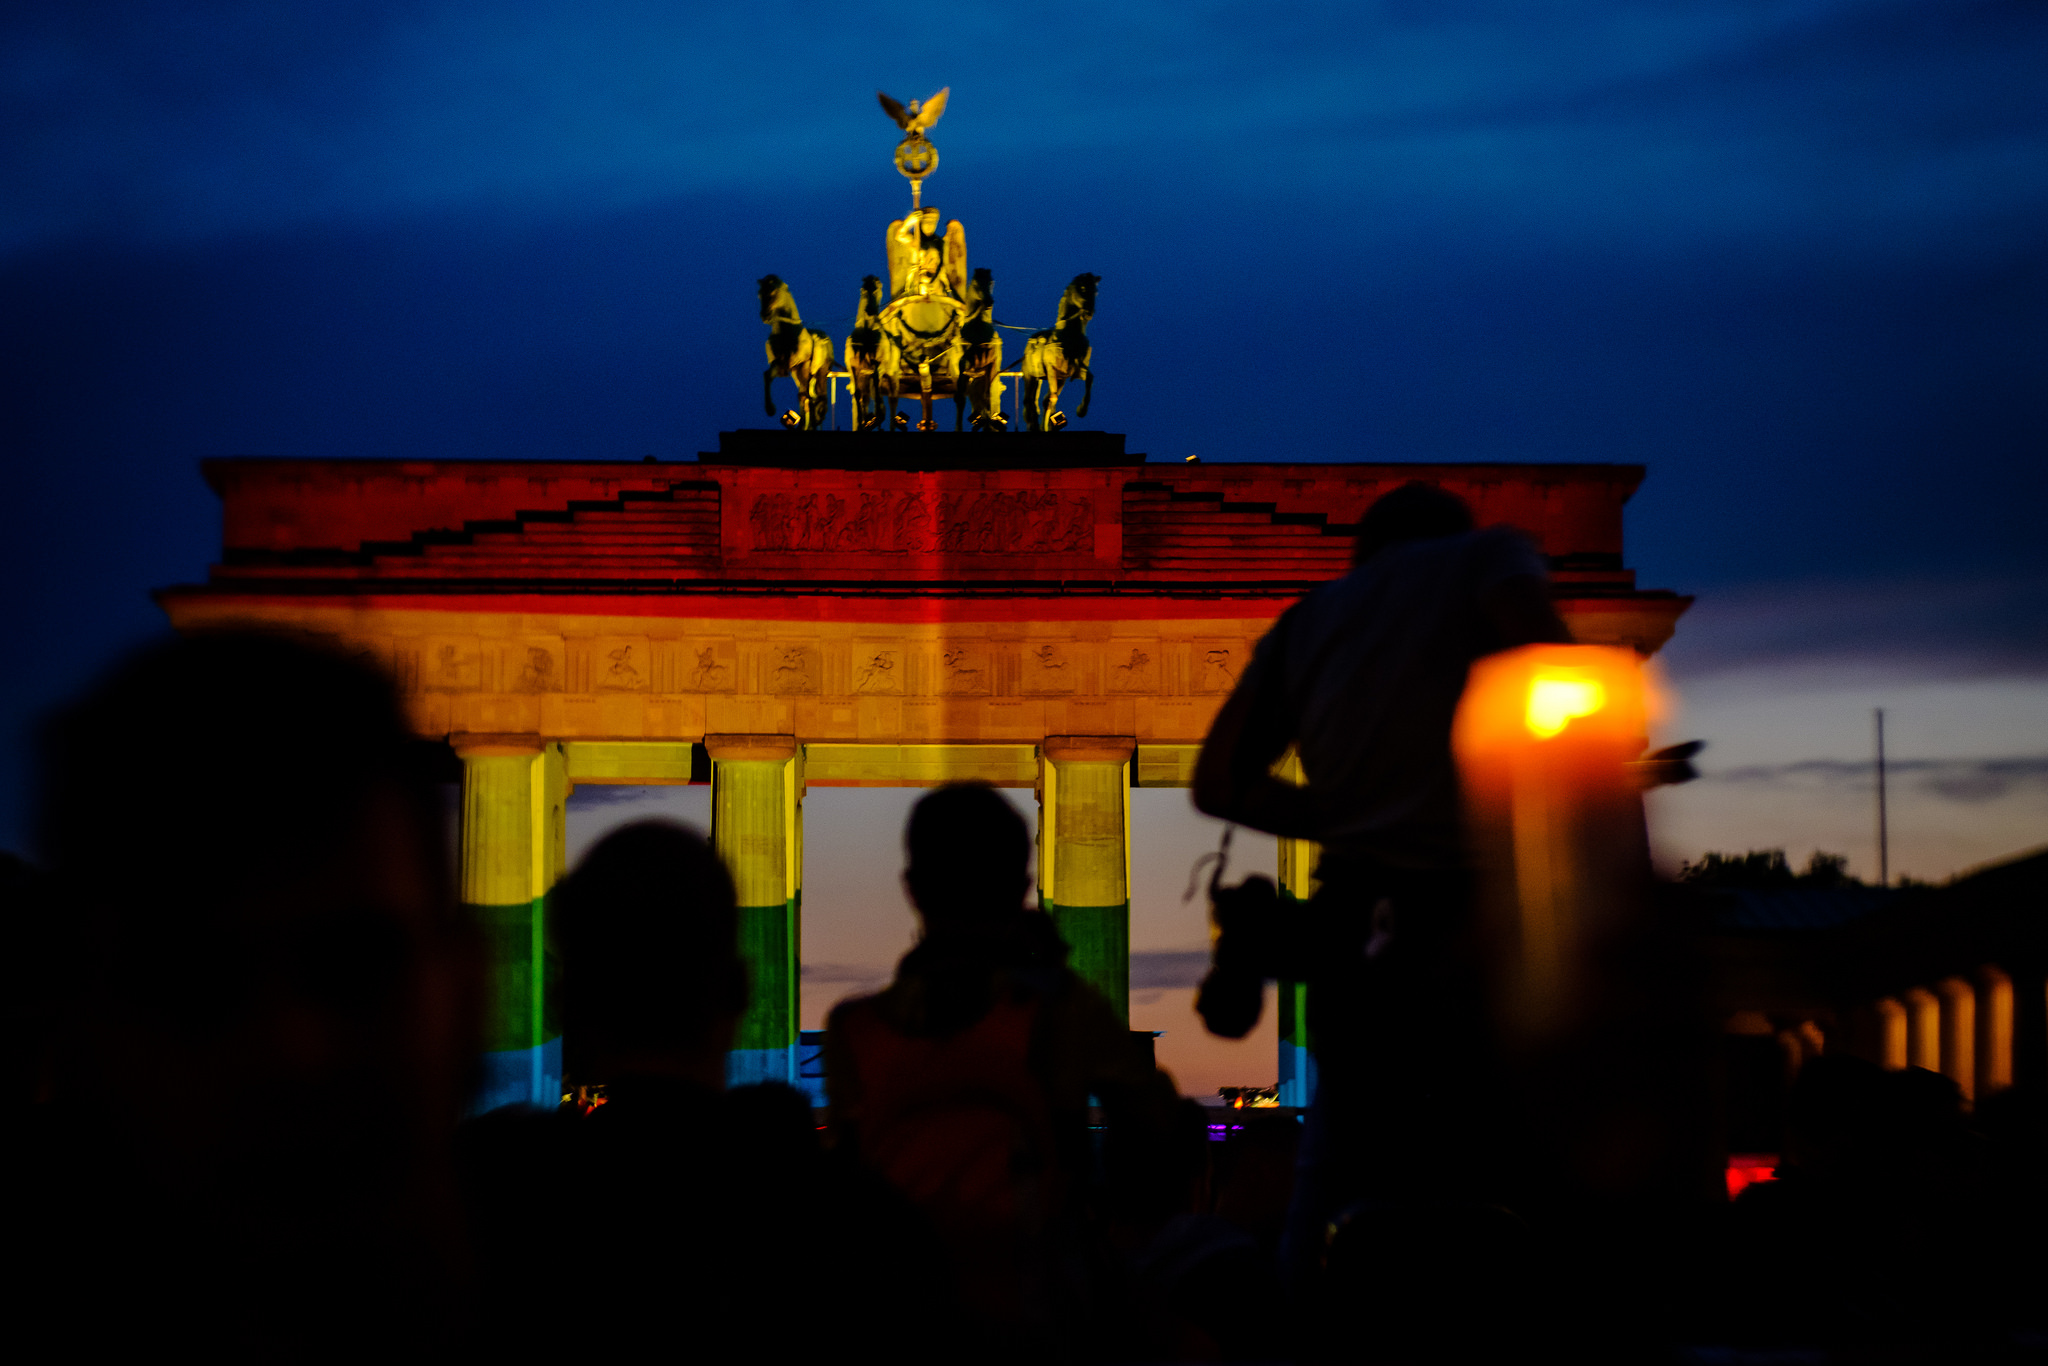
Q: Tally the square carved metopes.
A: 10